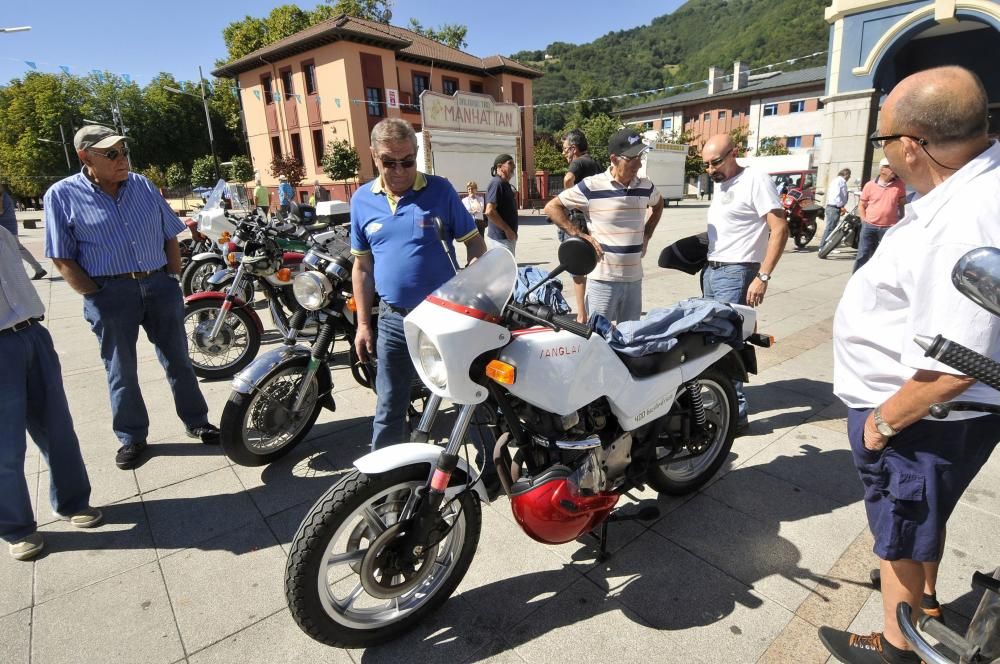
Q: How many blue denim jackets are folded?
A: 2